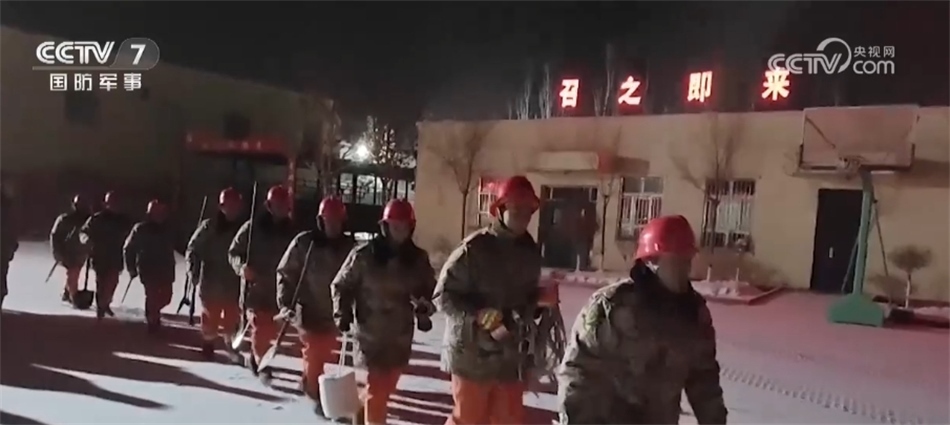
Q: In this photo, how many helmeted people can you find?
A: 9